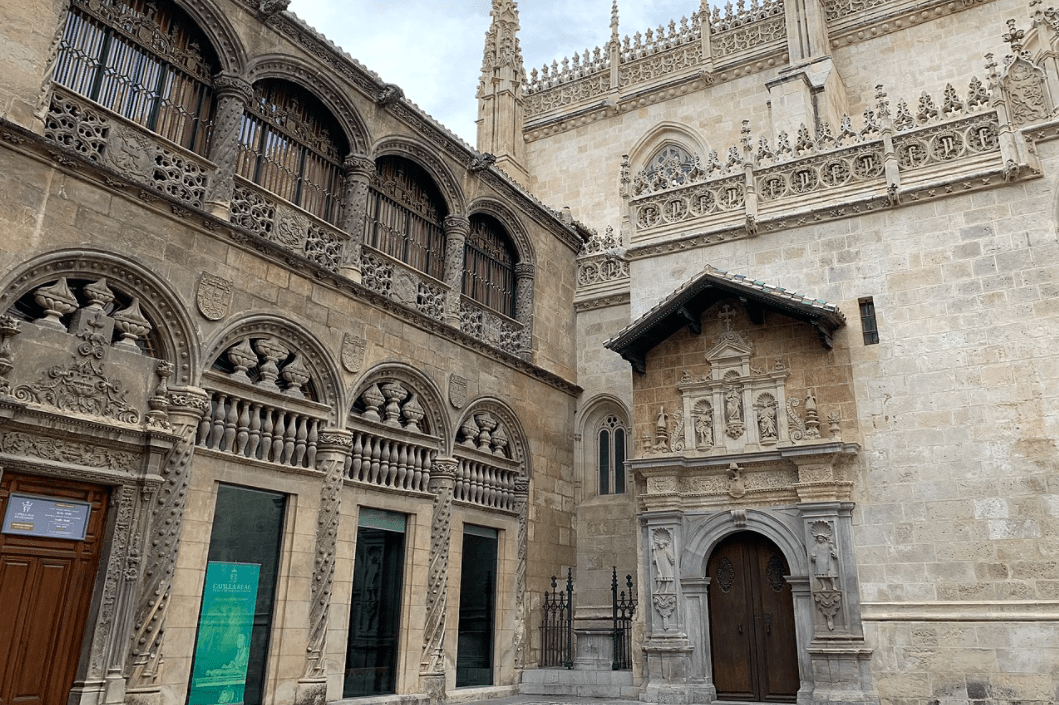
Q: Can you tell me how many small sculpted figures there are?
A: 5